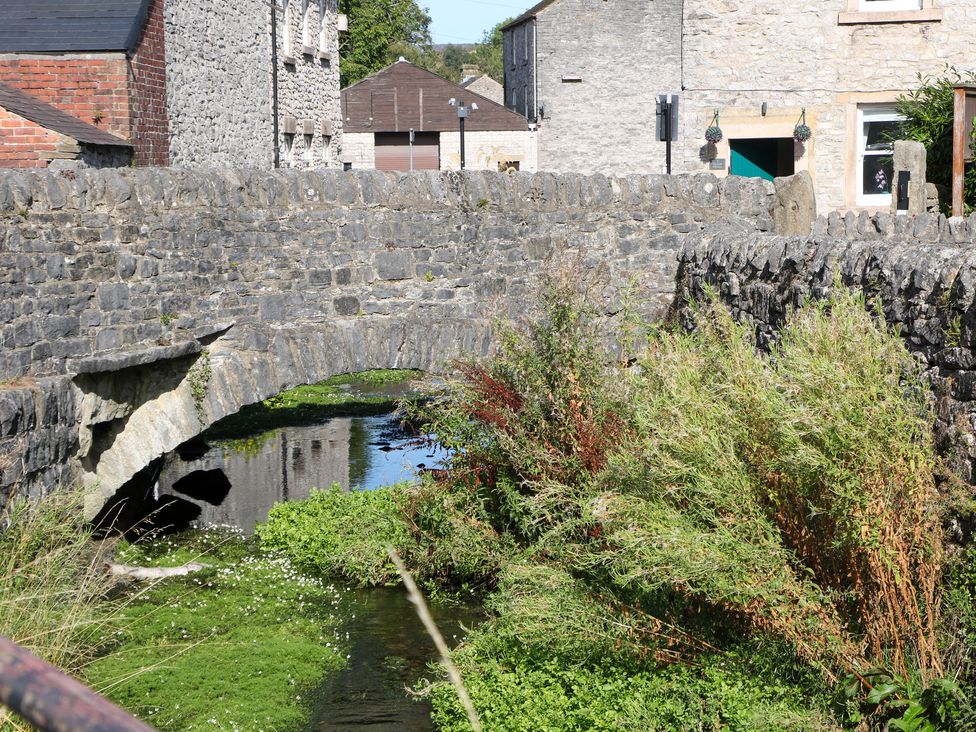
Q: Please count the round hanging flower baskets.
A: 2